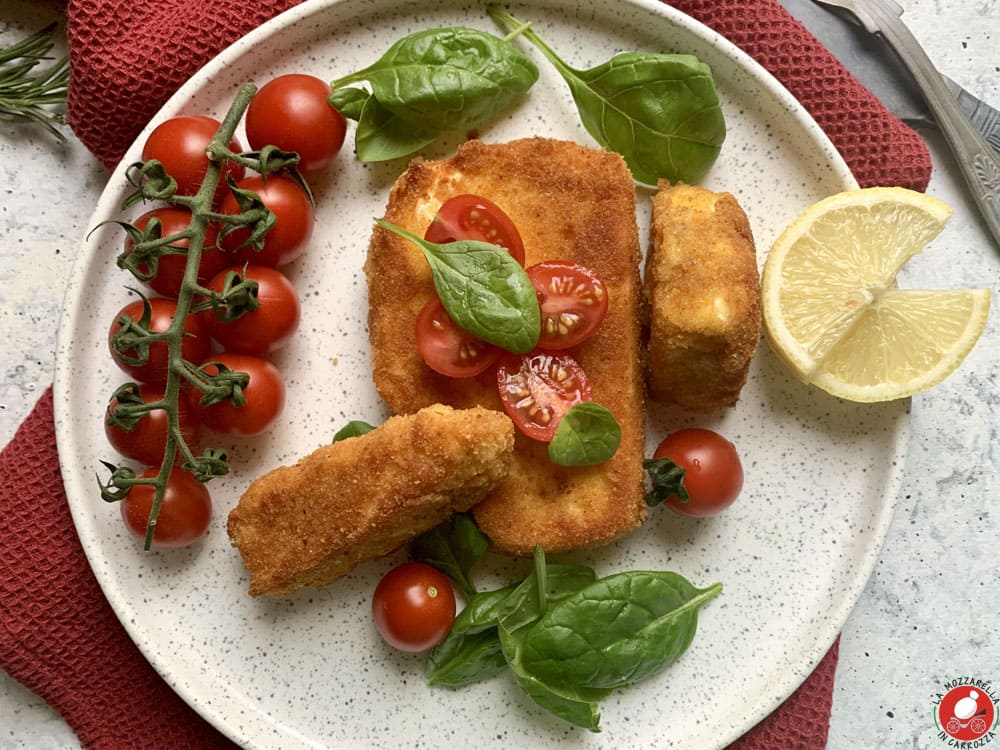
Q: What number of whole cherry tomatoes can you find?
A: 11